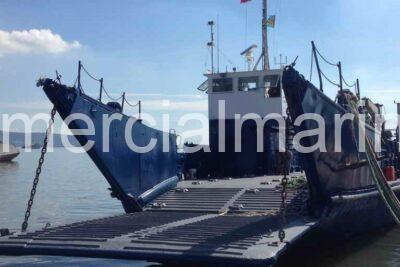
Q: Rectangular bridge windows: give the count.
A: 3